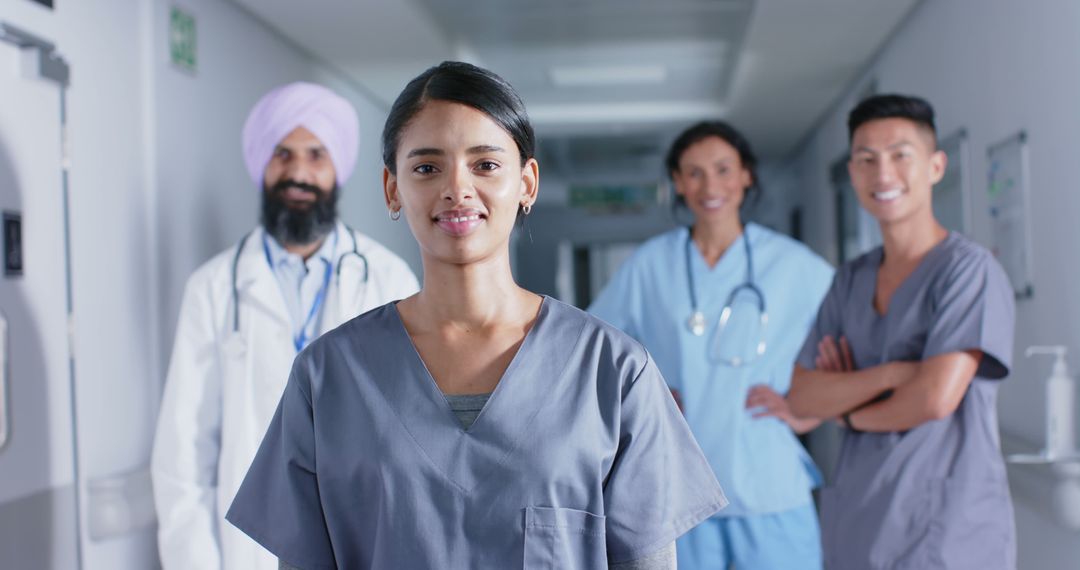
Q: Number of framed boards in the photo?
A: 2